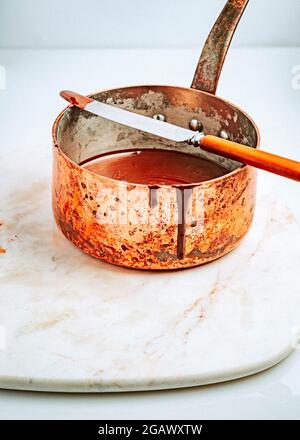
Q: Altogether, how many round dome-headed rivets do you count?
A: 3